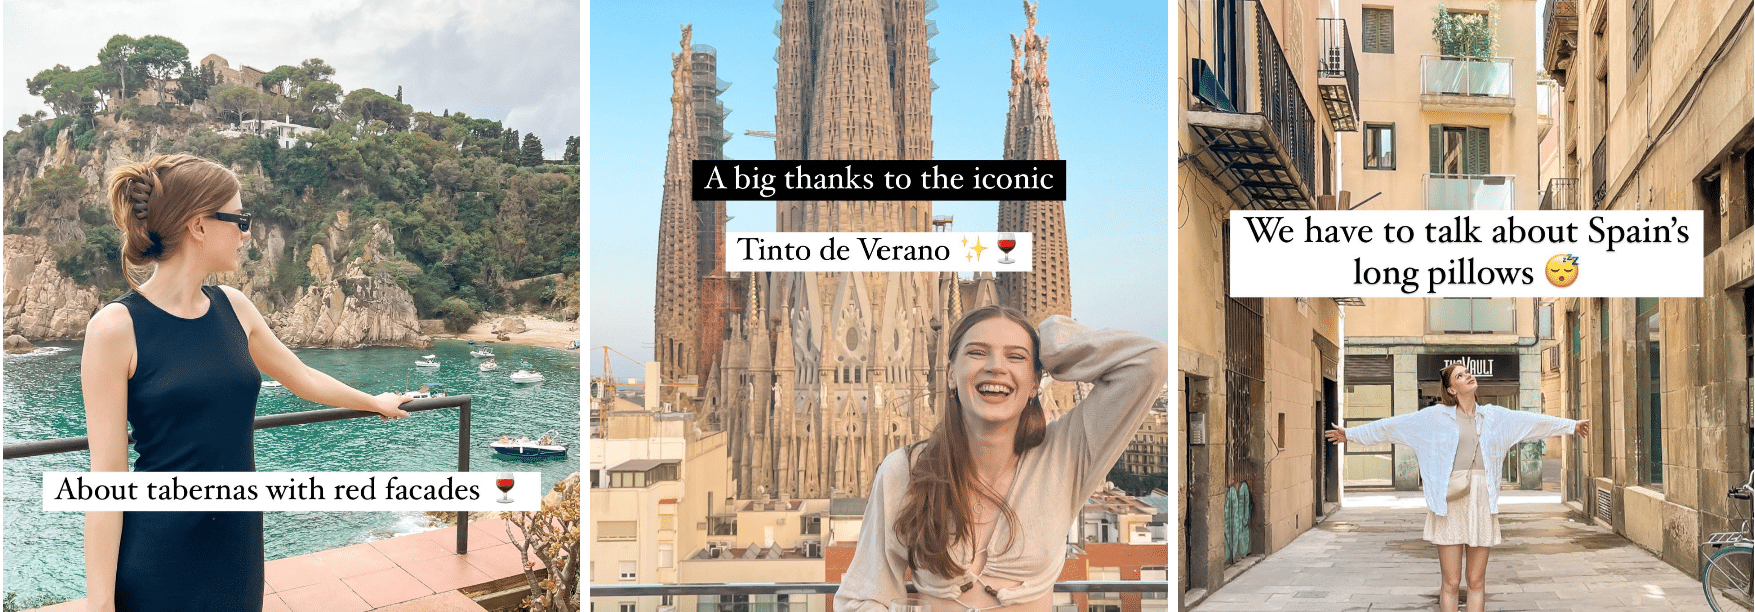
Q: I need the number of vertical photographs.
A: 3